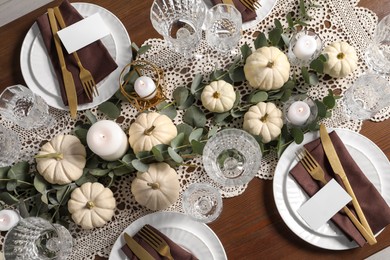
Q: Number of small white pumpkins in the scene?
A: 8